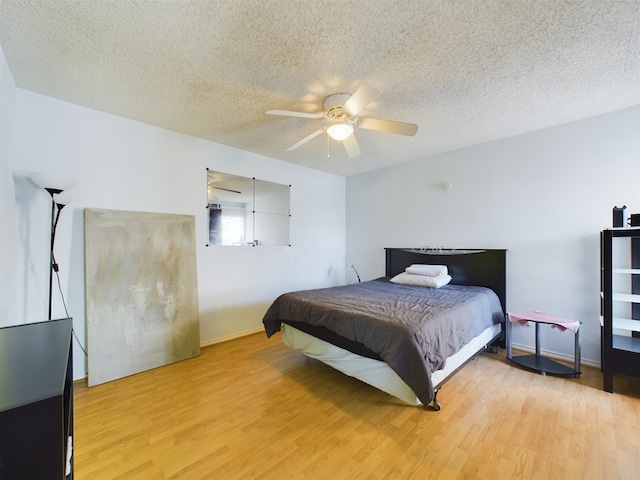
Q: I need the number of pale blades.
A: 5